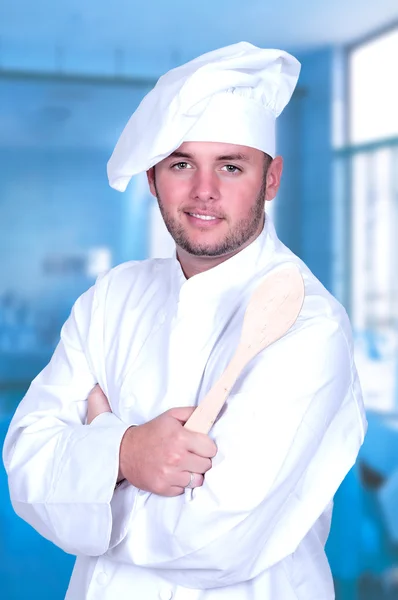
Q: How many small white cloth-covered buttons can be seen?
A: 4